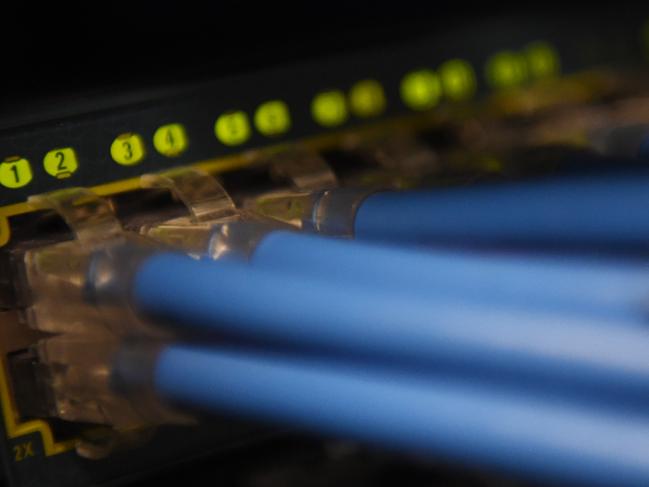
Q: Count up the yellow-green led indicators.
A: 12